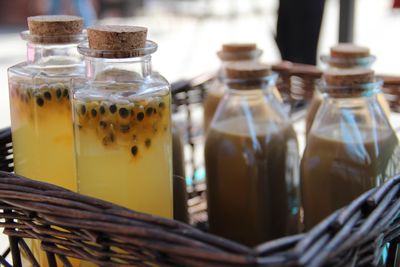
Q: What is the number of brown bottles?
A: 4